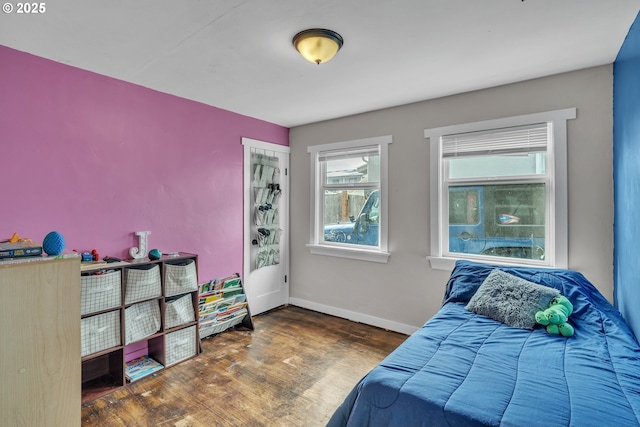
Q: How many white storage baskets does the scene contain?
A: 7